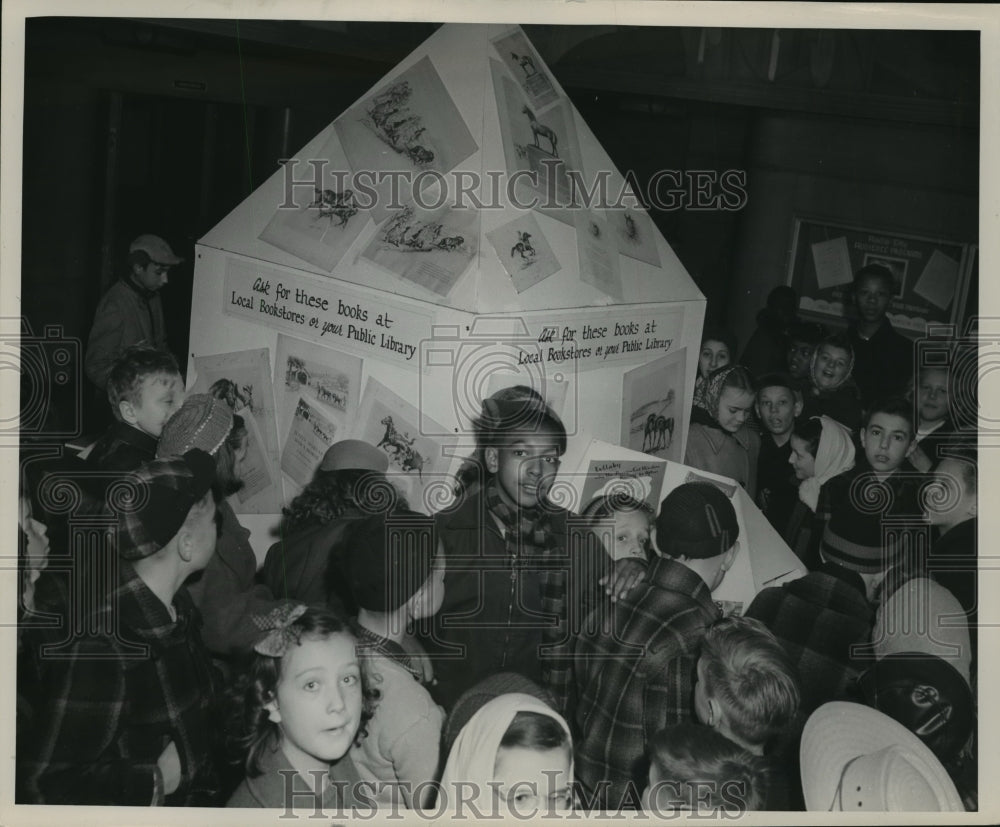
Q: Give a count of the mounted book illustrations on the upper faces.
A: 8